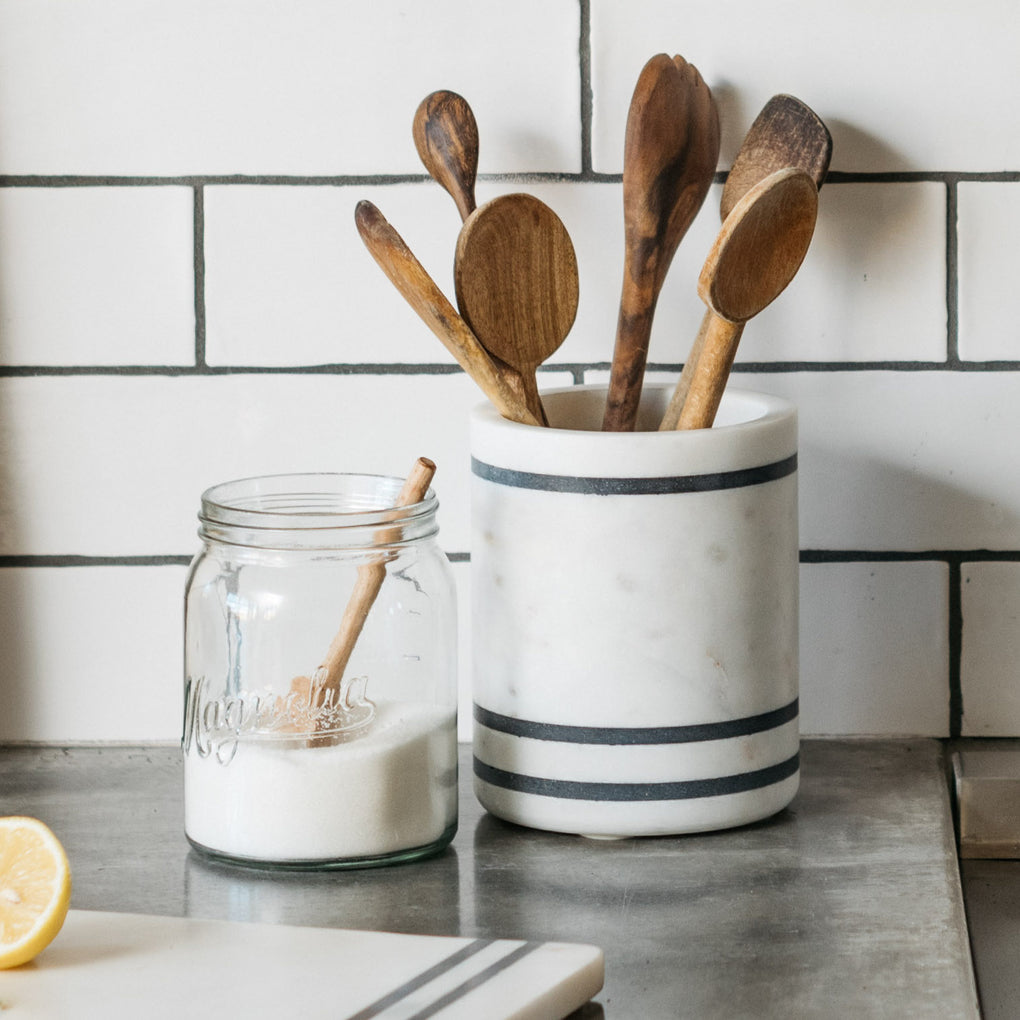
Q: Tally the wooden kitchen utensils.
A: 7